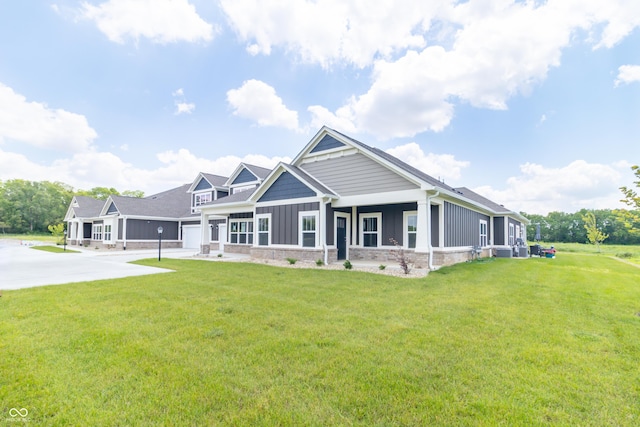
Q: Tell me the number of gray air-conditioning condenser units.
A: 2